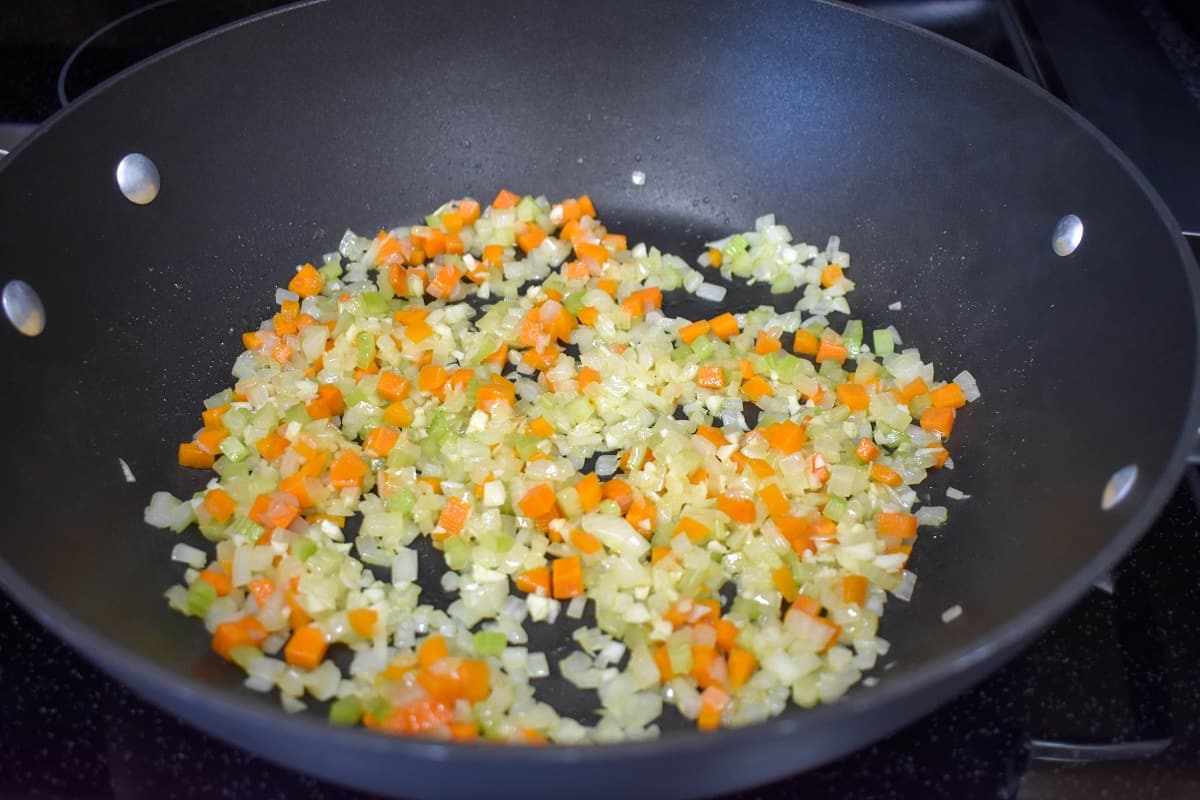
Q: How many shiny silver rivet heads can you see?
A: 4